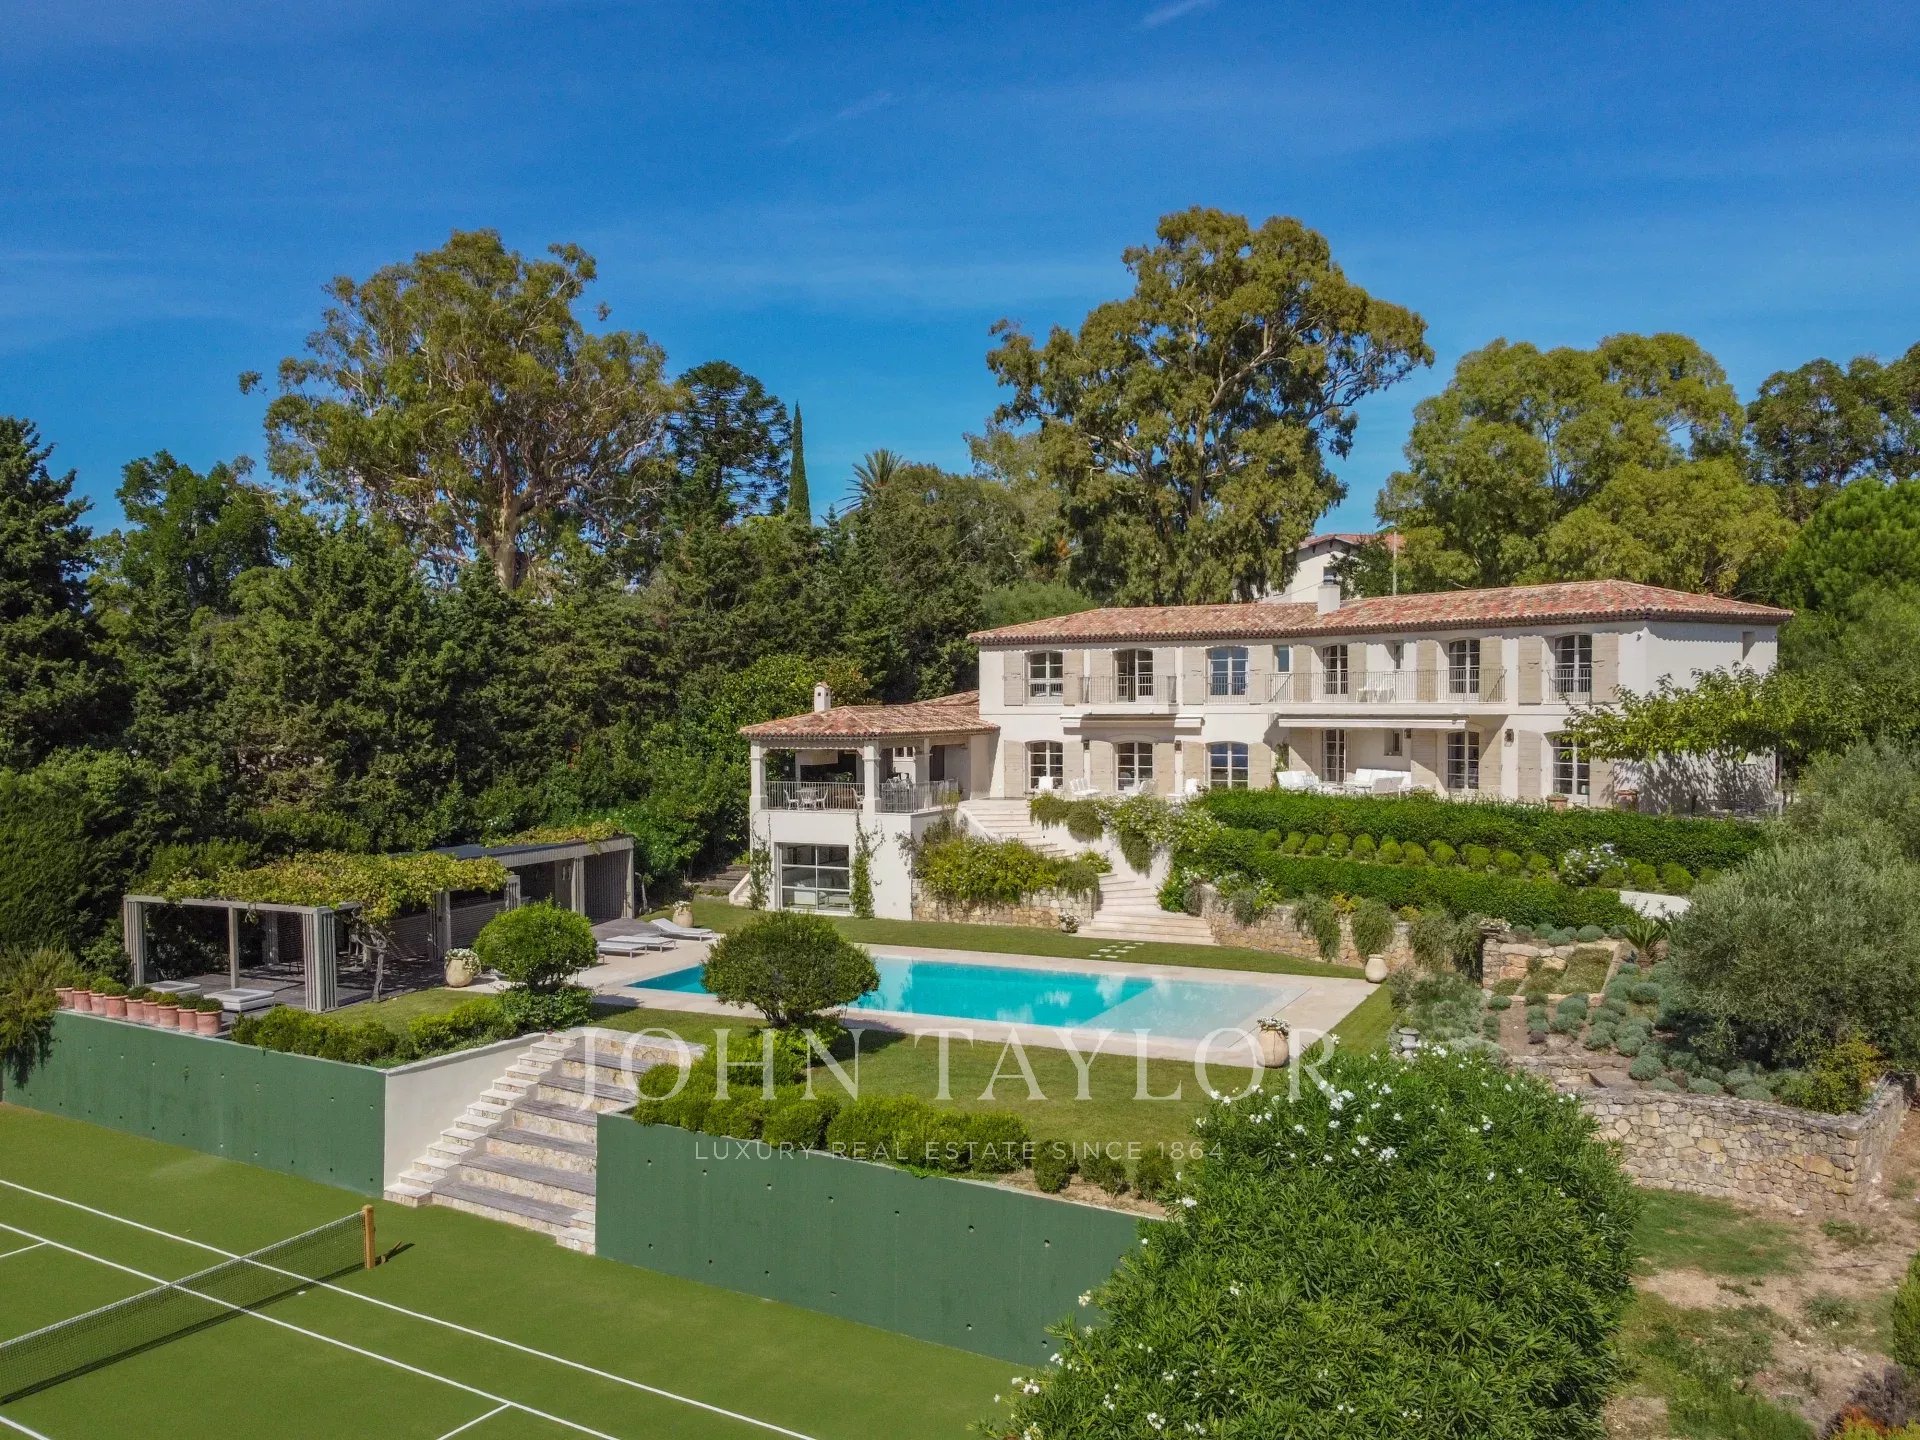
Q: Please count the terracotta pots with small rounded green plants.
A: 9